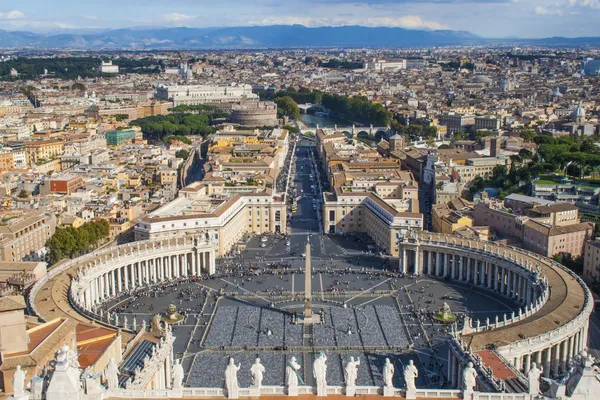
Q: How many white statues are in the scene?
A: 12